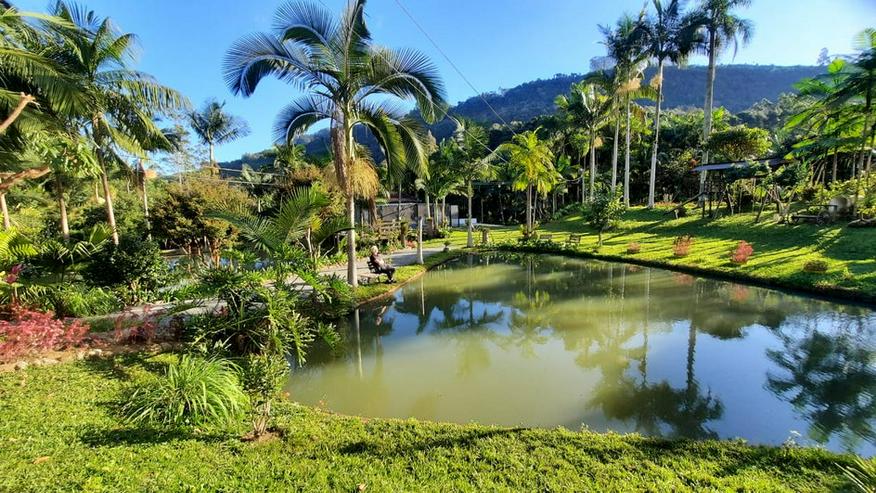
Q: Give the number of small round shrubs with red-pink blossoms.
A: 3